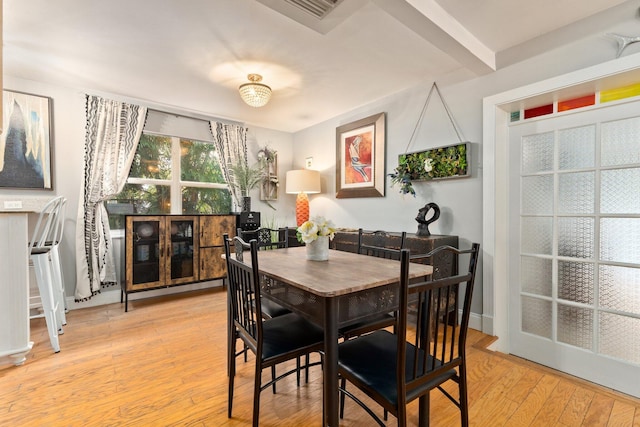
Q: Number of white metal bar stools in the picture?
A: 2